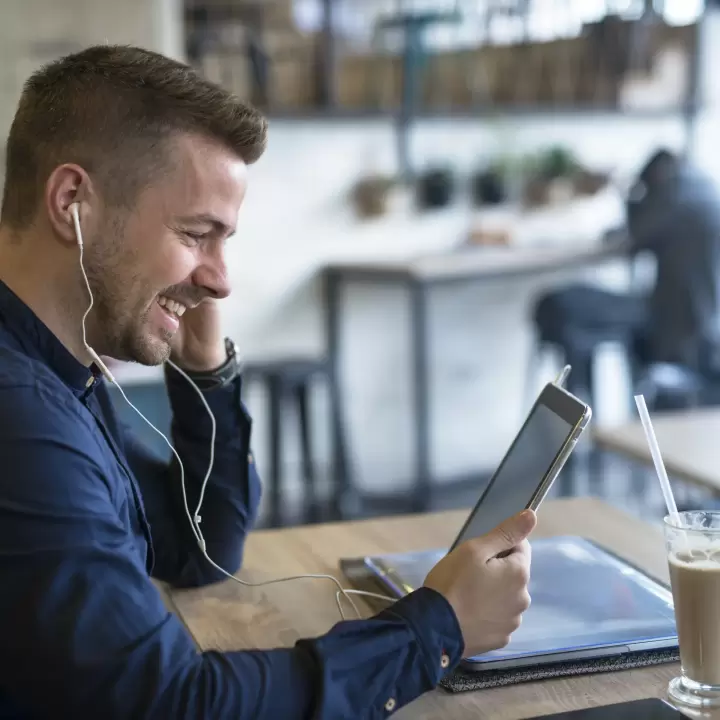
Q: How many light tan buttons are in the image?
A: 3